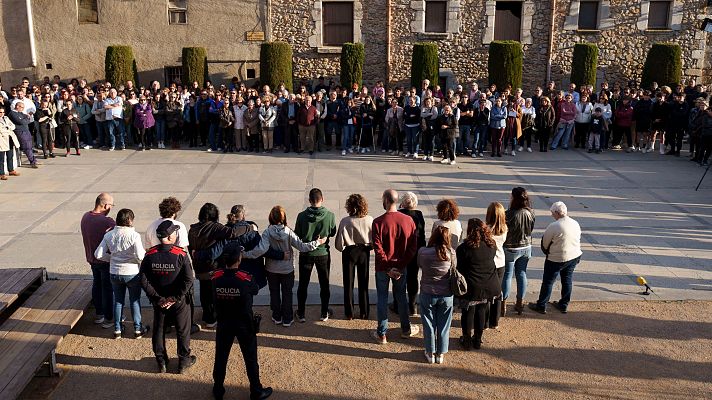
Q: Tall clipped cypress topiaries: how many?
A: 8